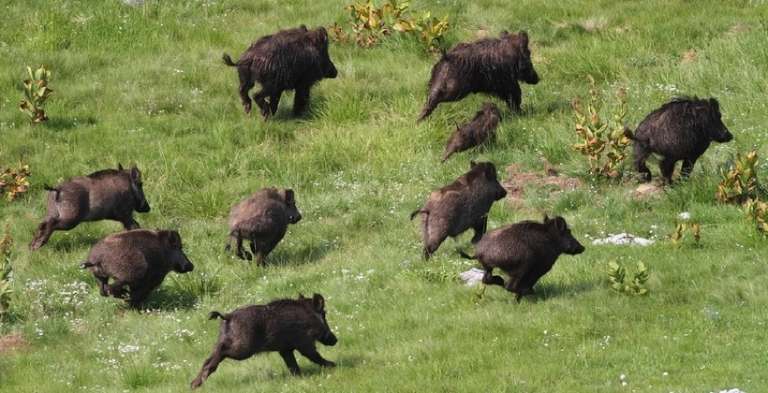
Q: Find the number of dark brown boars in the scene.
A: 10